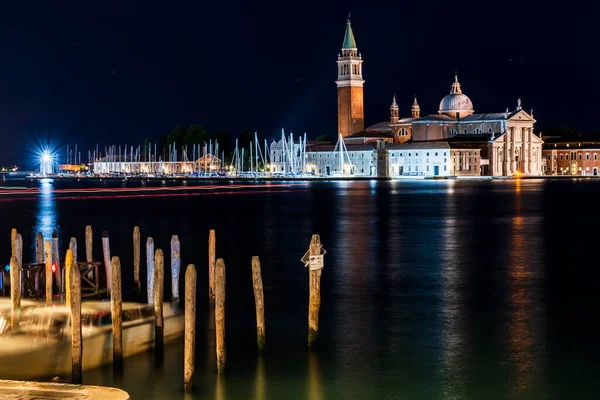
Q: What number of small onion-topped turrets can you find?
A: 2